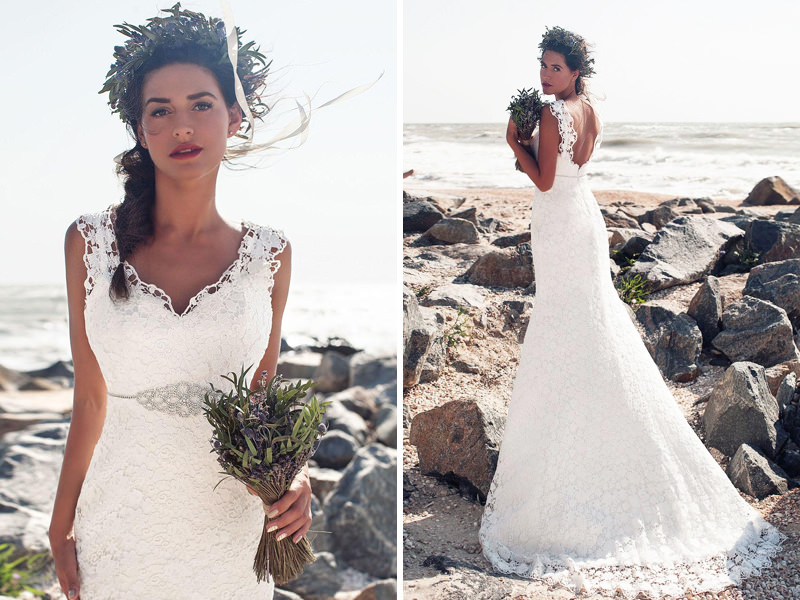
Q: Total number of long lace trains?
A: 1